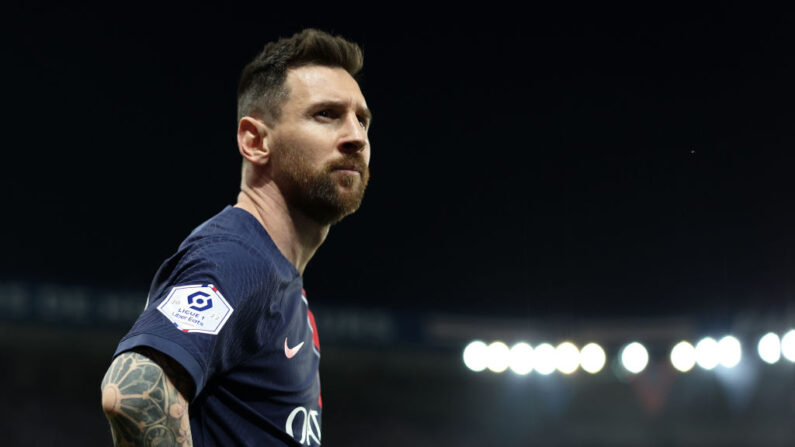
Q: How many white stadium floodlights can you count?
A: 12